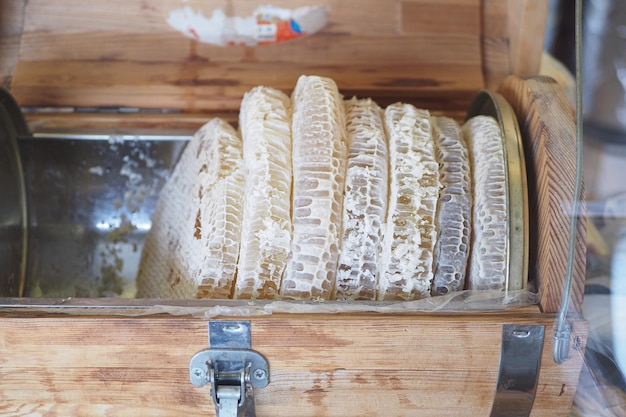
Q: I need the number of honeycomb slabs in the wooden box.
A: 7